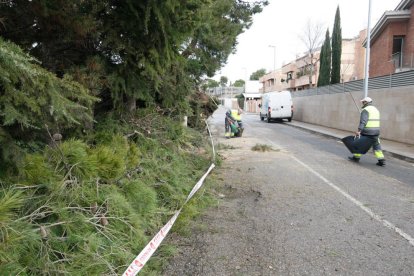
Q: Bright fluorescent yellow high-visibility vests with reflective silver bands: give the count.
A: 2